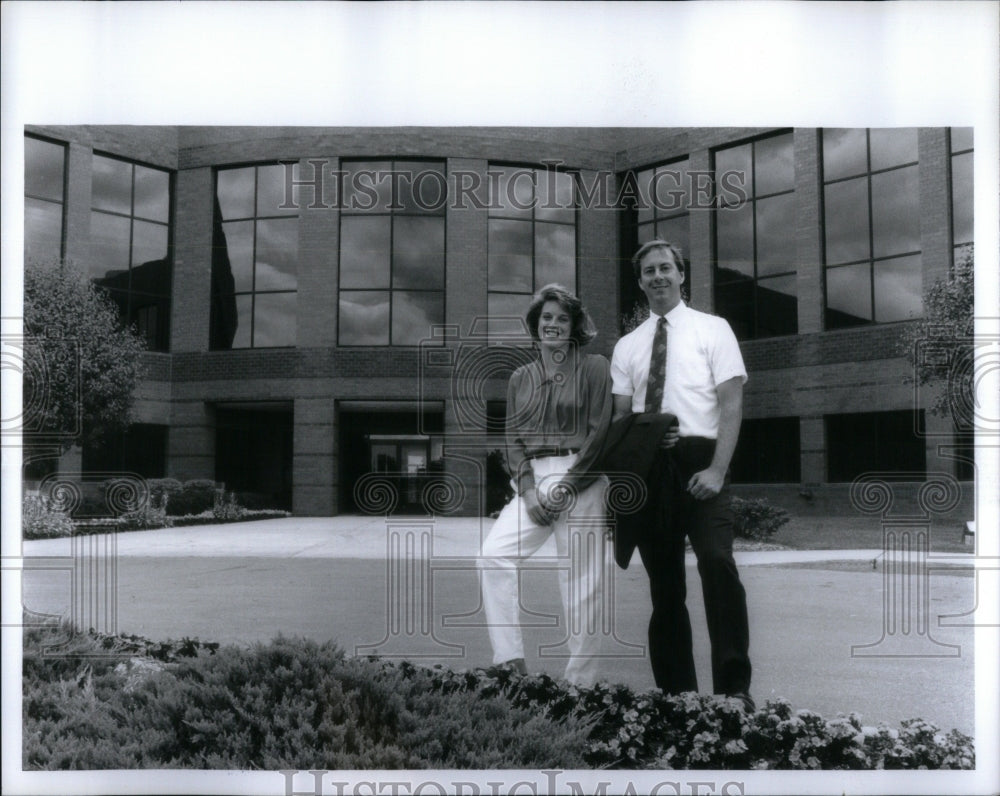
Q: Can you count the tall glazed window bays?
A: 9